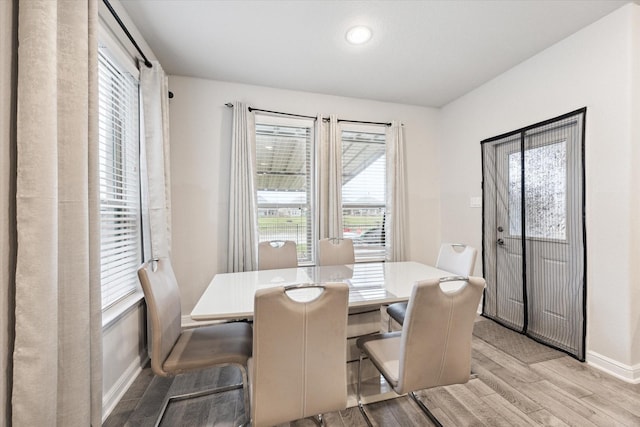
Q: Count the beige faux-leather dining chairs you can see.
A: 6